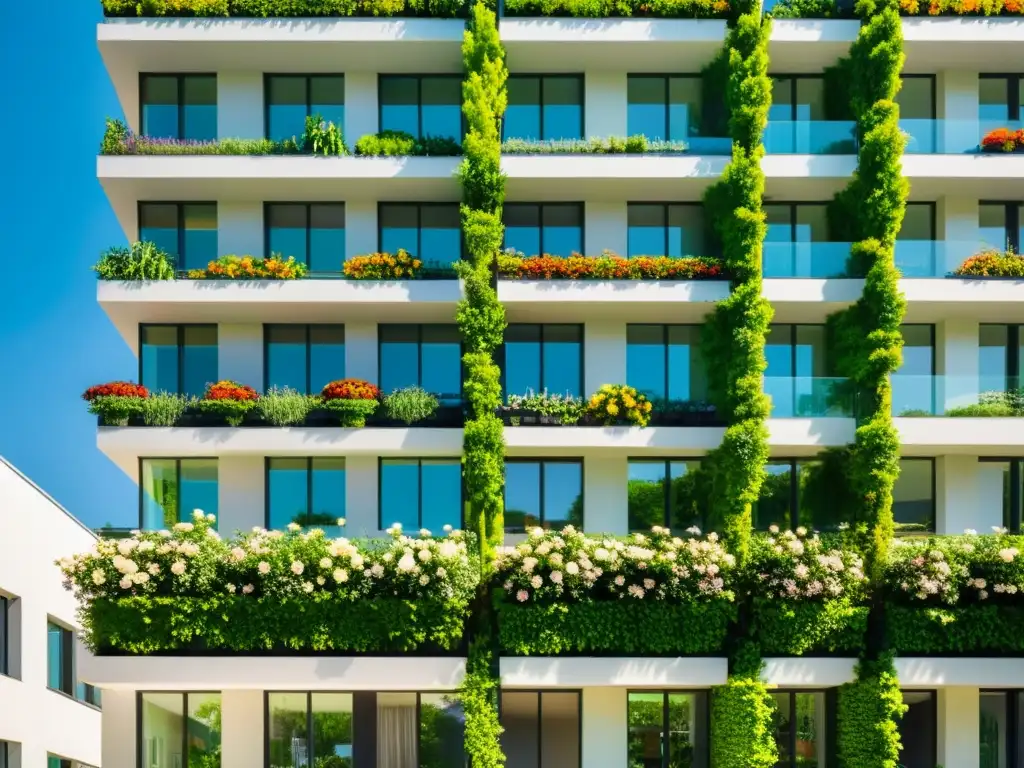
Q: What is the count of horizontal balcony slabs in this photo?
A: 5